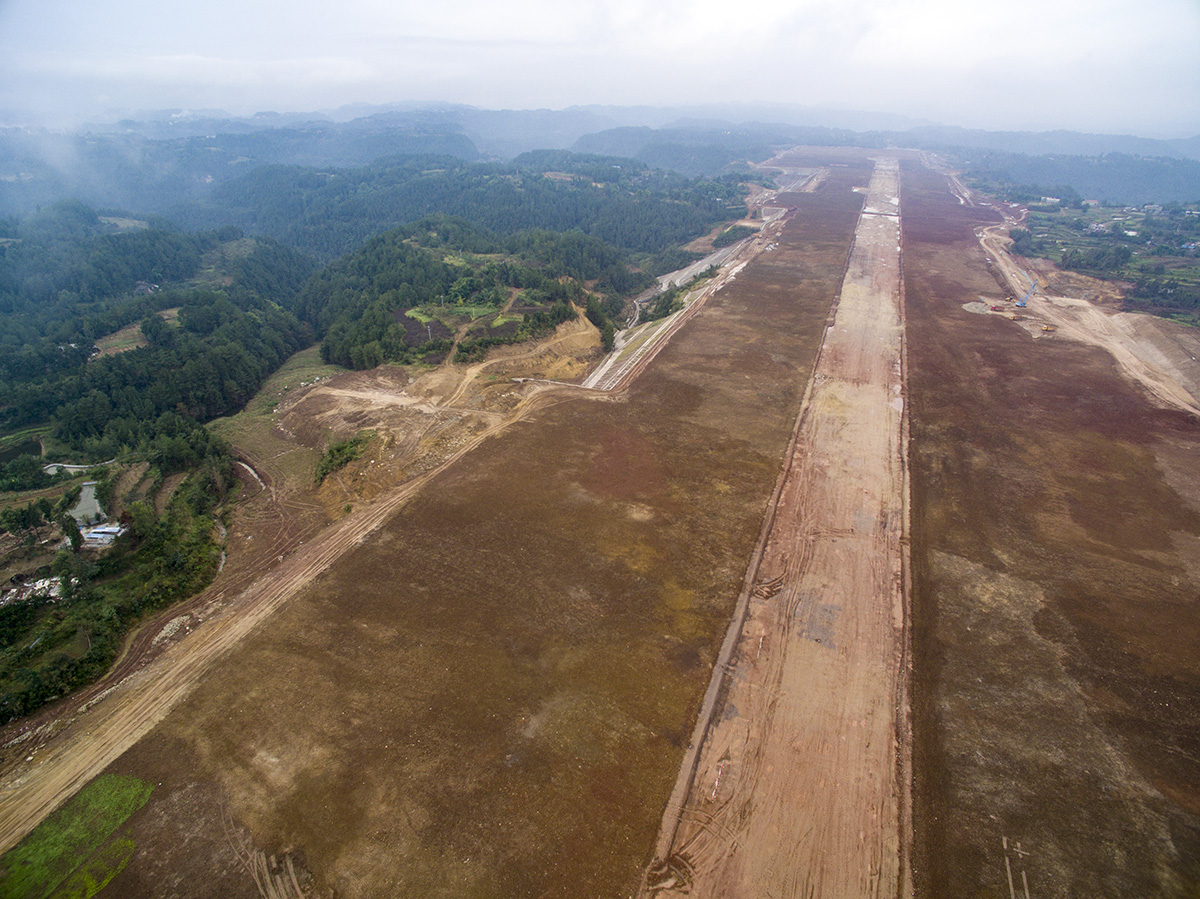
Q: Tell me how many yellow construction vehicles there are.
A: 3